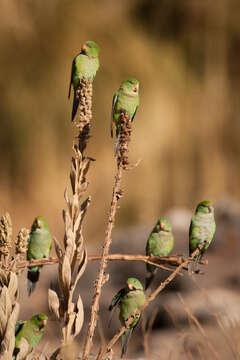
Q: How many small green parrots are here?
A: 7